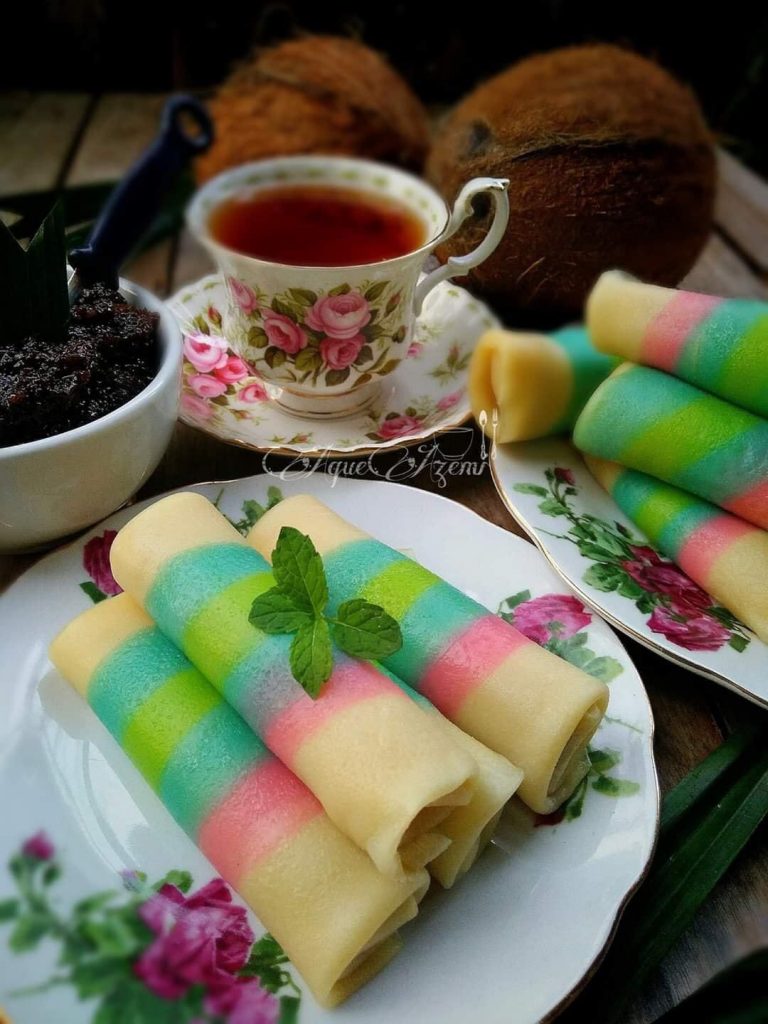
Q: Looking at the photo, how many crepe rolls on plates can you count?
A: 8